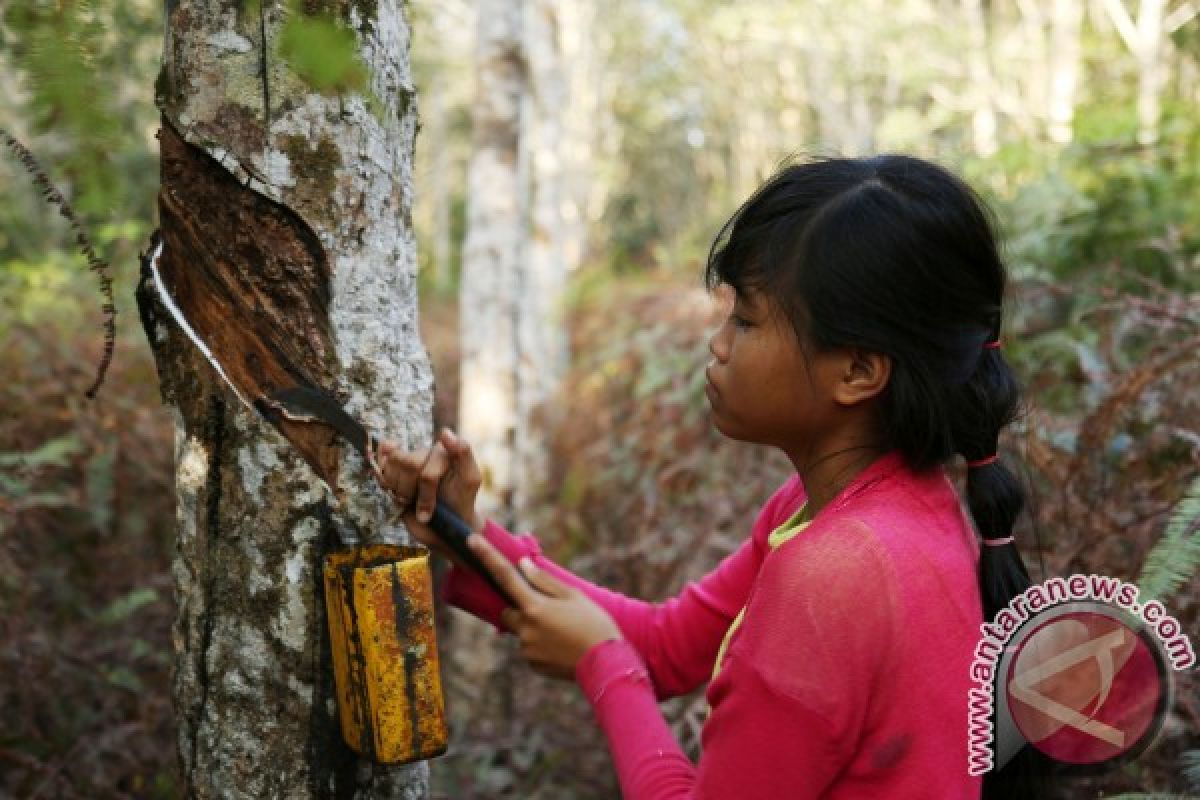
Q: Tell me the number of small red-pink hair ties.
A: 3